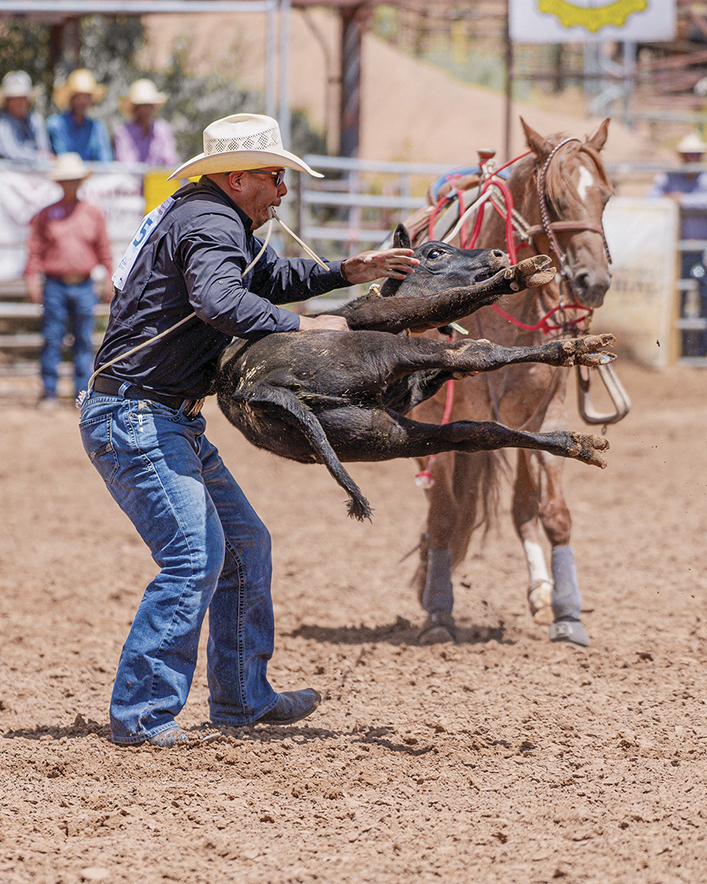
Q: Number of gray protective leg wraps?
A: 2